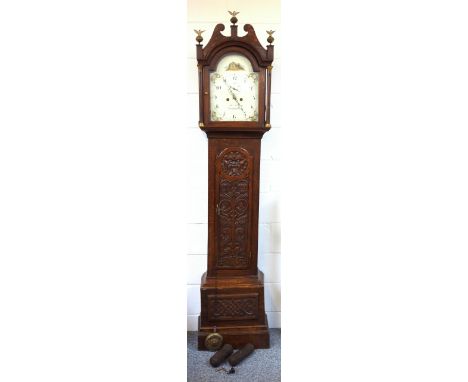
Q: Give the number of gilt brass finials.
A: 3